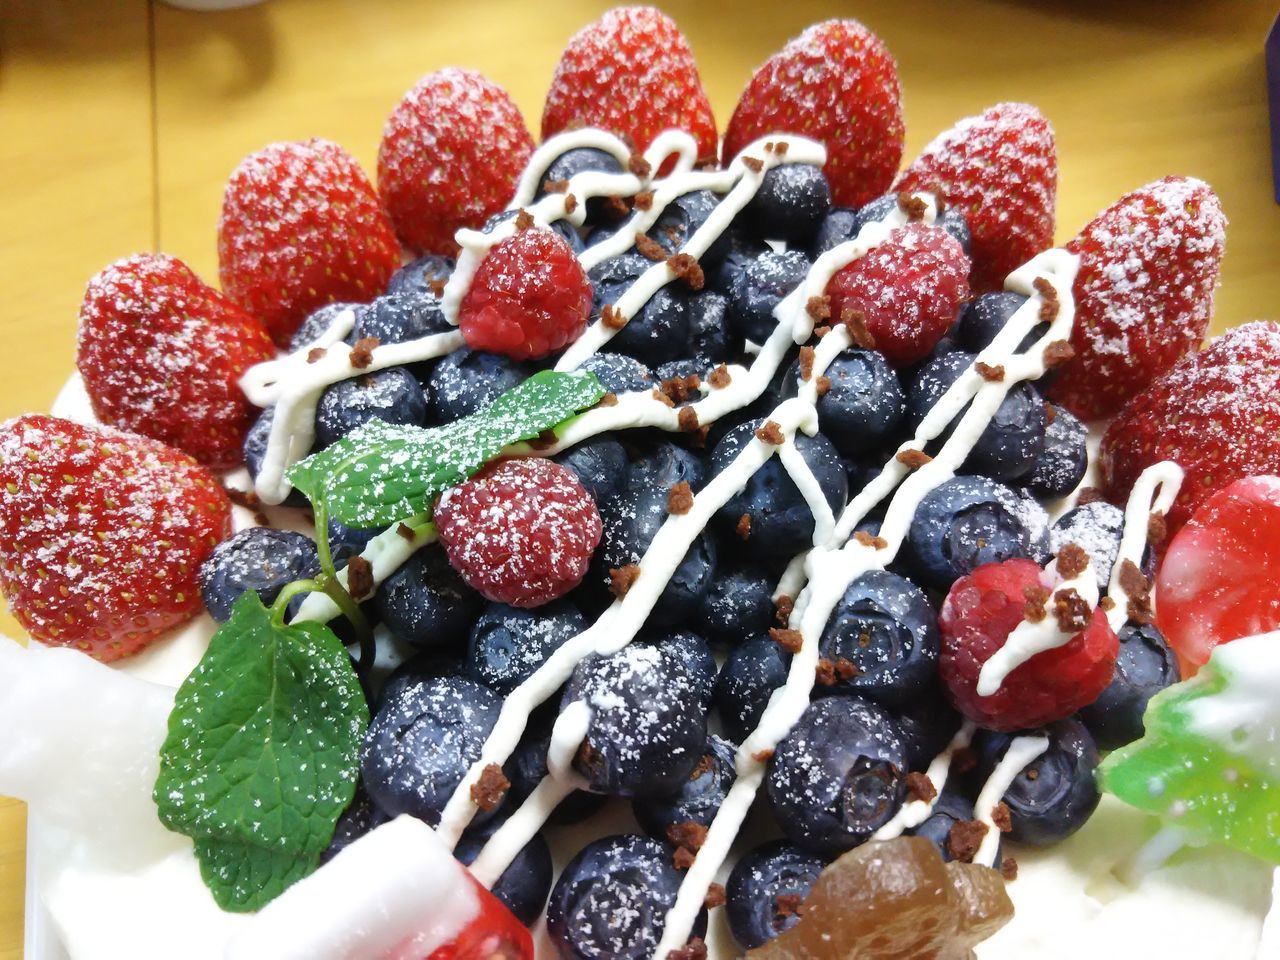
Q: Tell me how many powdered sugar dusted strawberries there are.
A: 9